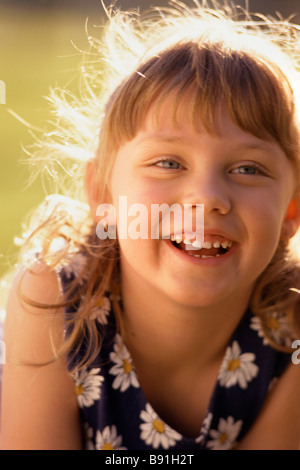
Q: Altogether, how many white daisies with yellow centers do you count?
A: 8